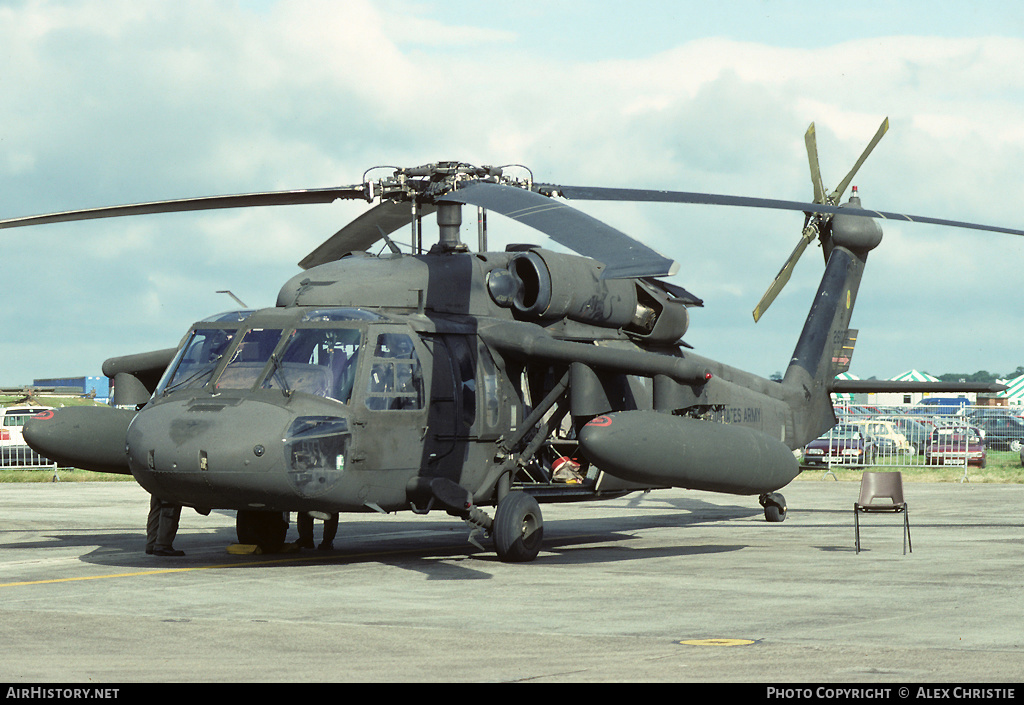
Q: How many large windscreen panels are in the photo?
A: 3